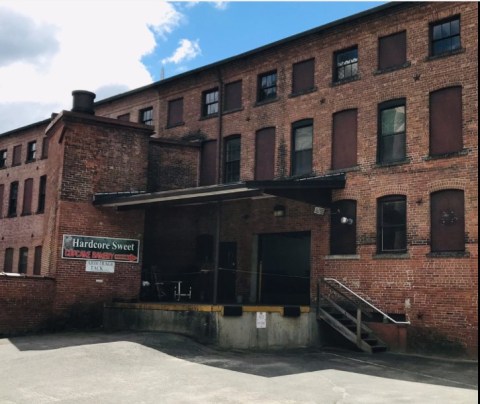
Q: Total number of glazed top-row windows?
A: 7